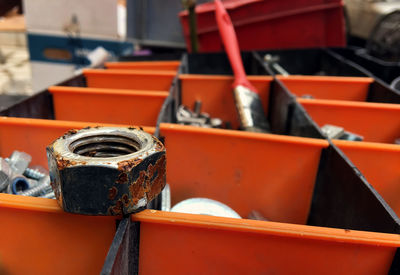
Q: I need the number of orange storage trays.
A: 11